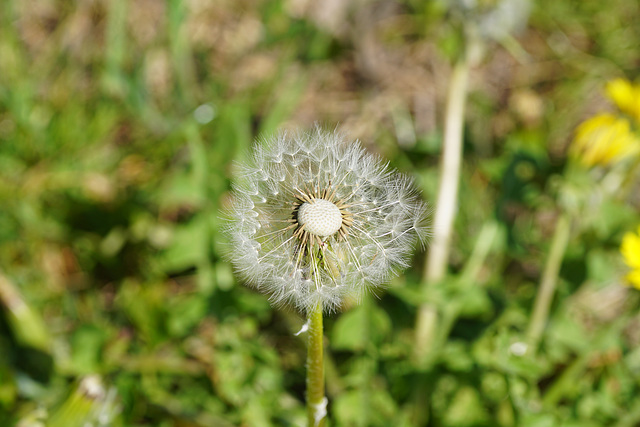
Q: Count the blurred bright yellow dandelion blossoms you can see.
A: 3